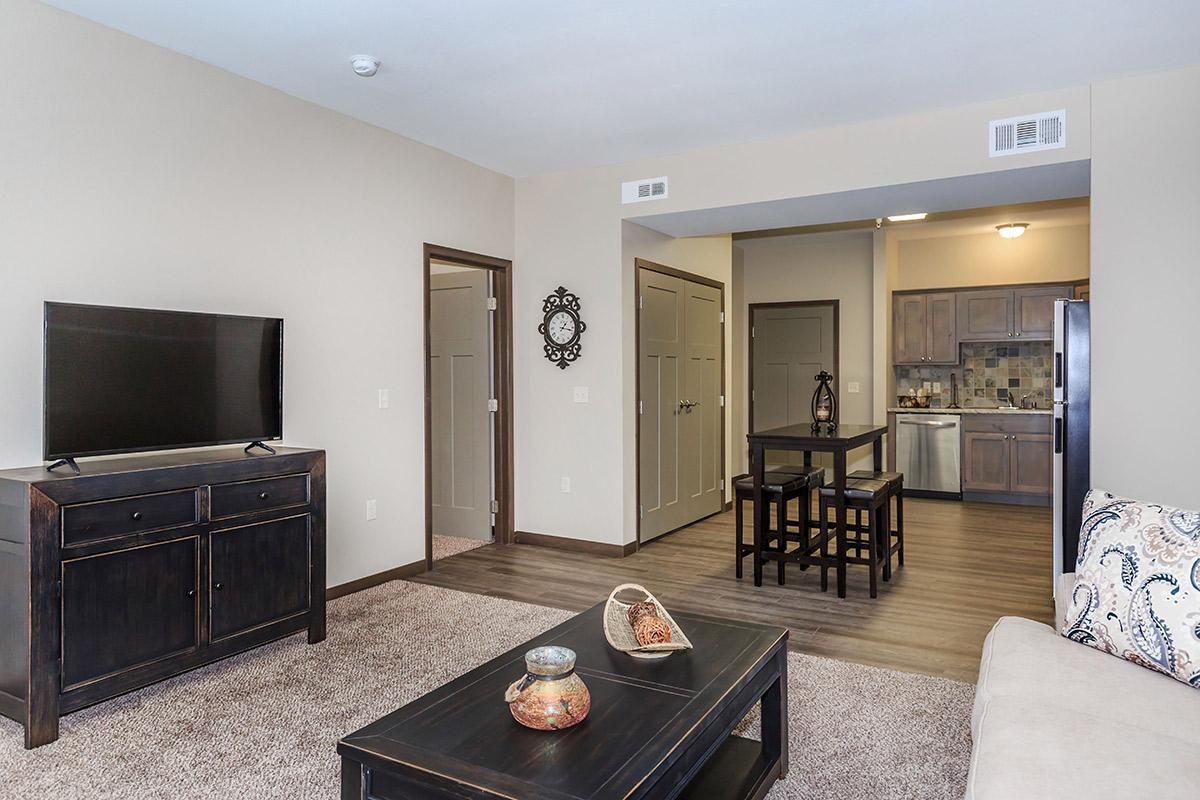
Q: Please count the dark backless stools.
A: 4